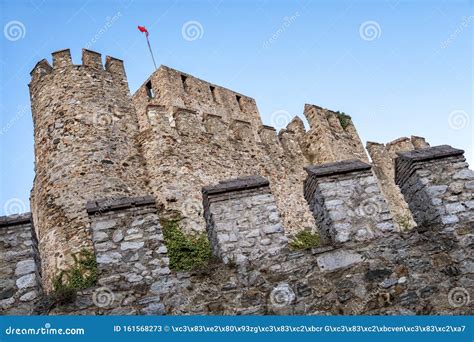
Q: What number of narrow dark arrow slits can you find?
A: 4